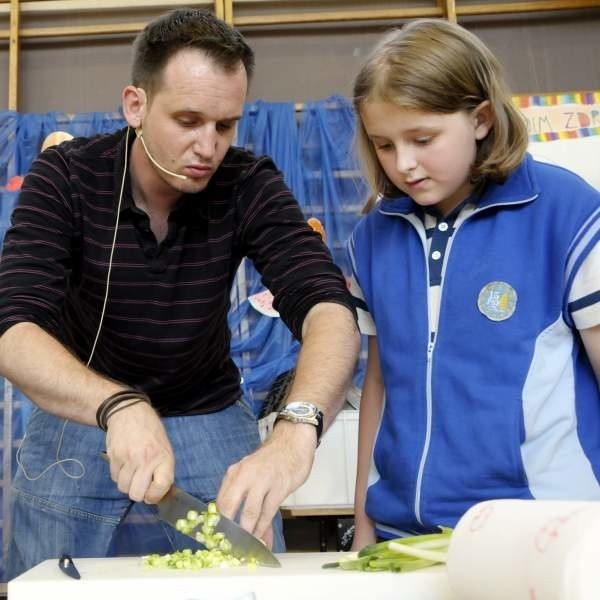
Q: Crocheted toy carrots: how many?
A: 0